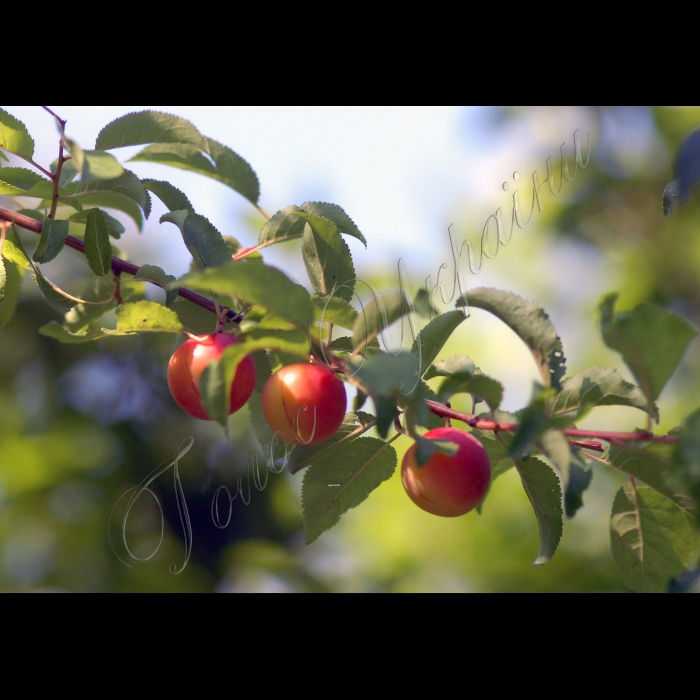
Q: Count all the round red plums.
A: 3